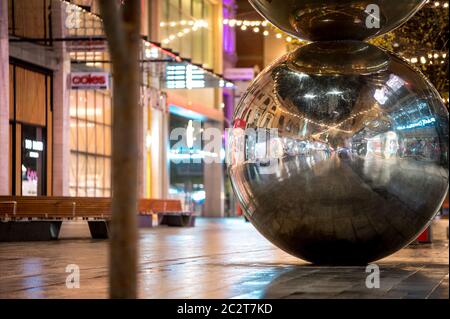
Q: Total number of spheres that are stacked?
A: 2